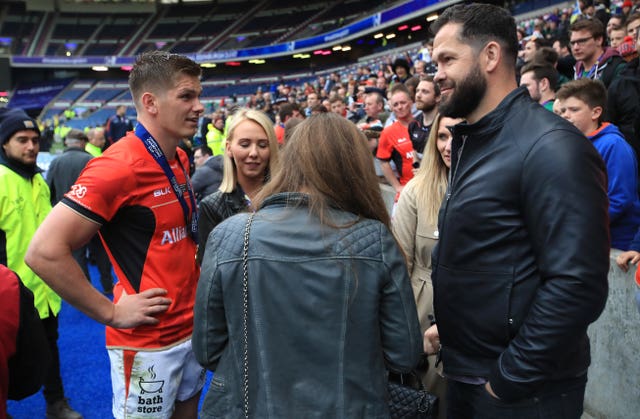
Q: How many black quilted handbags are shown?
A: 1